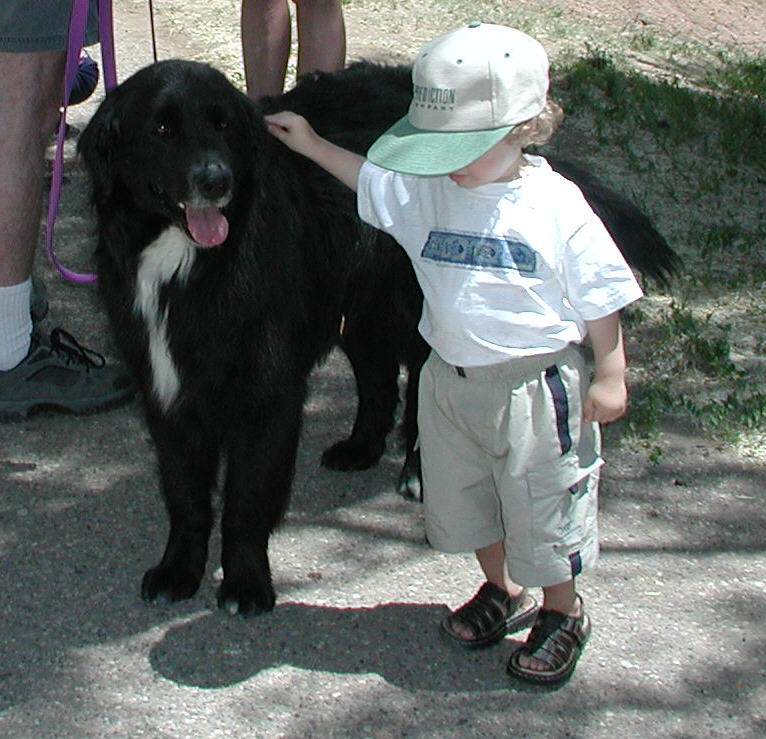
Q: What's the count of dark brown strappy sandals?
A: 2